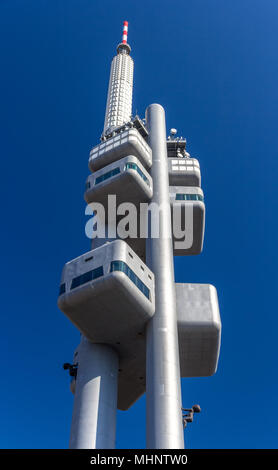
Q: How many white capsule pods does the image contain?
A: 6